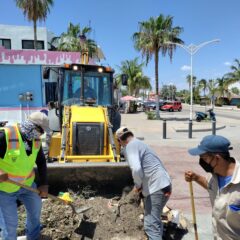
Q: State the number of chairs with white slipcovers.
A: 0